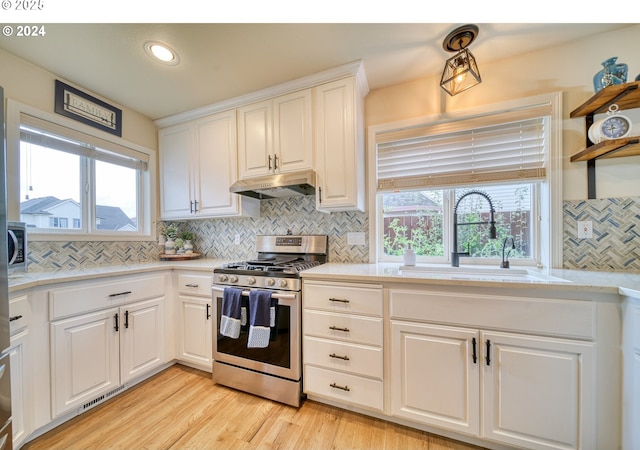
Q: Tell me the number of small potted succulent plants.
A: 3